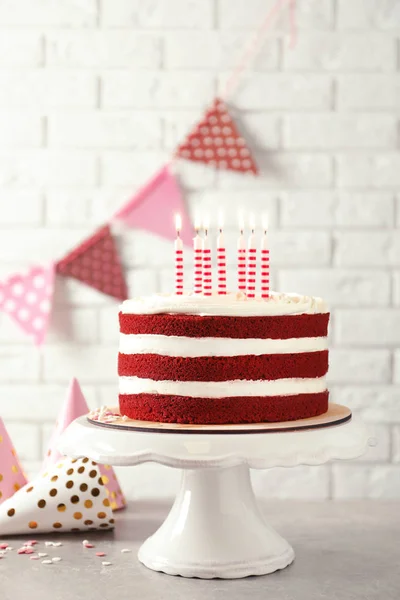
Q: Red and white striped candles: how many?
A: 7